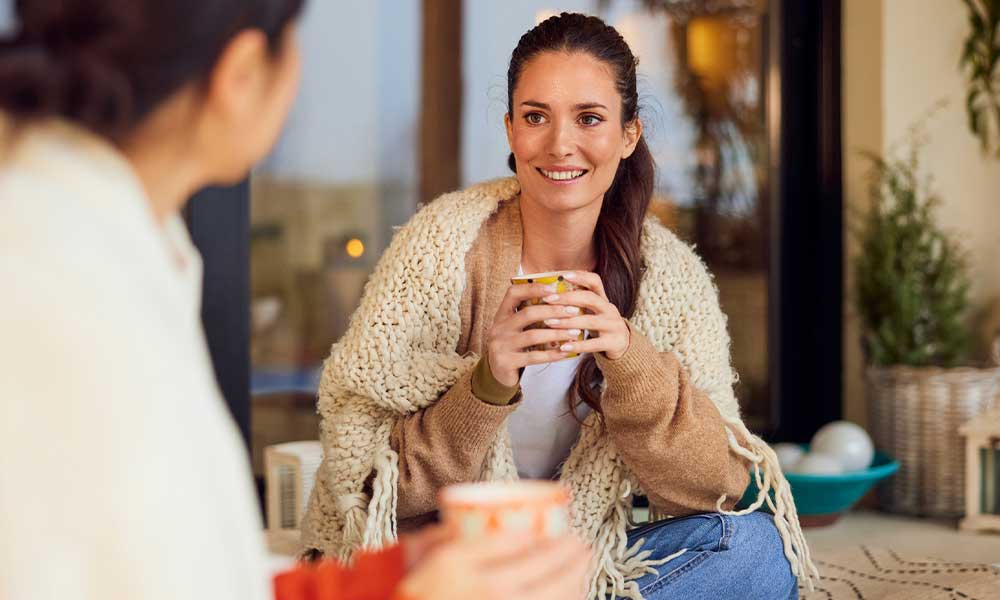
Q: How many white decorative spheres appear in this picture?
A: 3